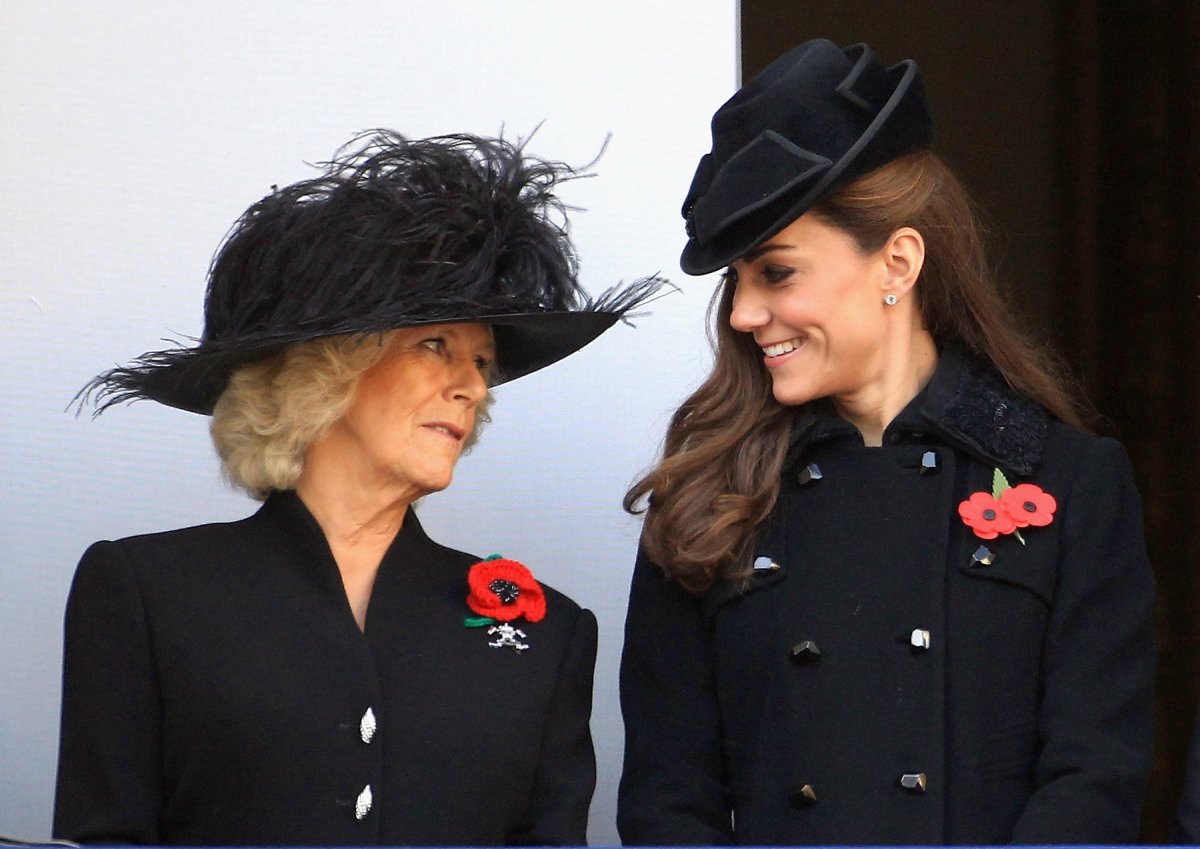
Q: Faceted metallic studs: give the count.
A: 8